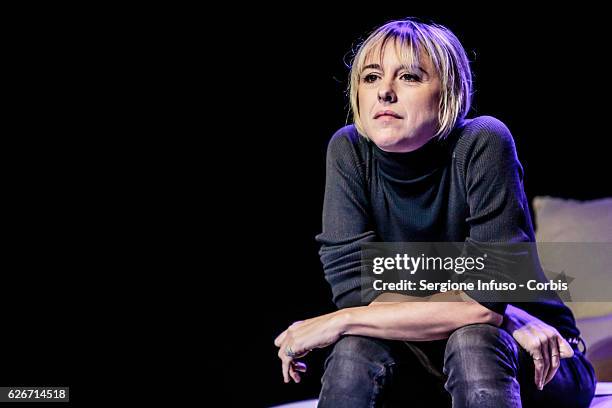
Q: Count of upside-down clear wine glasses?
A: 0